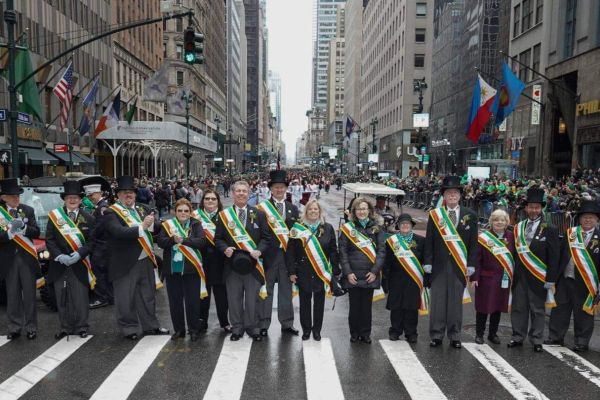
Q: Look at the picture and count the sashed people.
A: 14